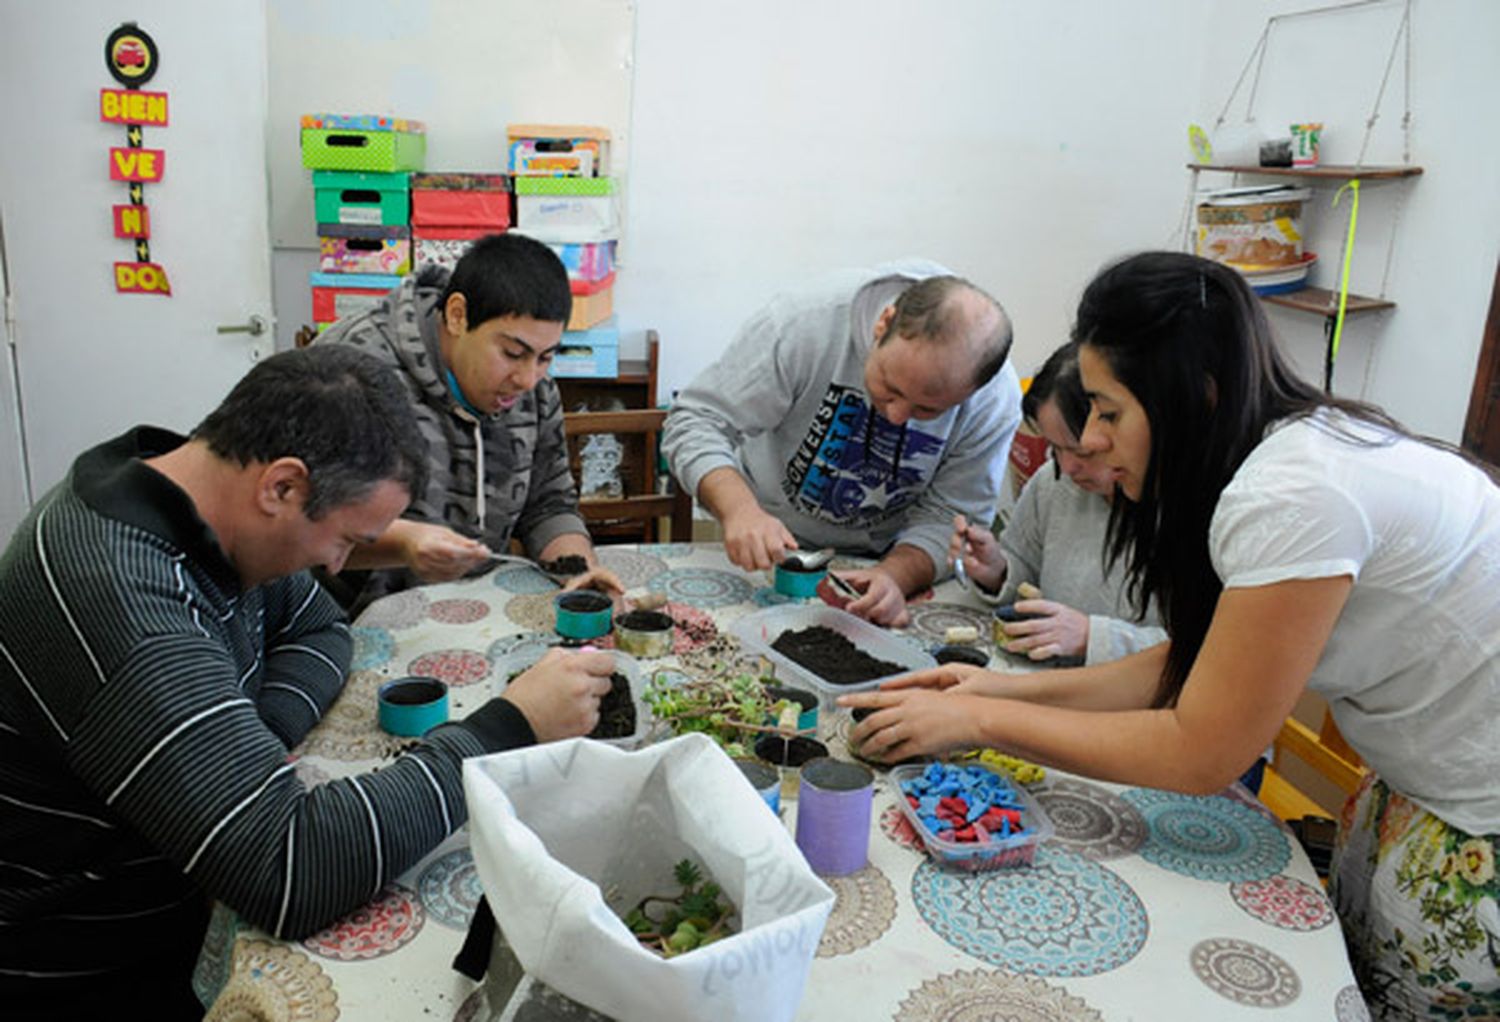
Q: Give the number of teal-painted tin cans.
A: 4